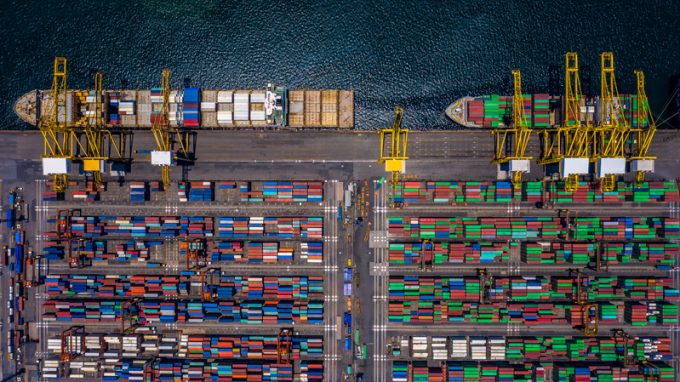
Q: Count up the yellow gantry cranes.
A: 8